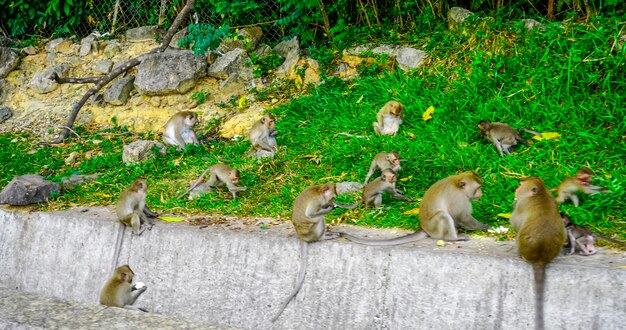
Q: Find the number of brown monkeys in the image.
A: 14